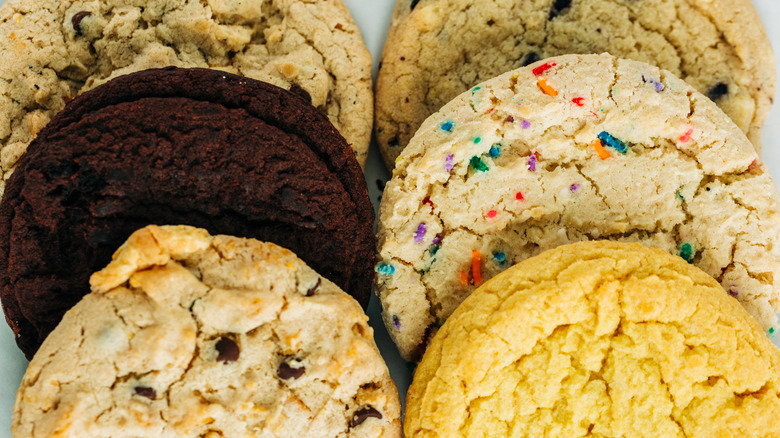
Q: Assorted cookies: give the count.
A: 6